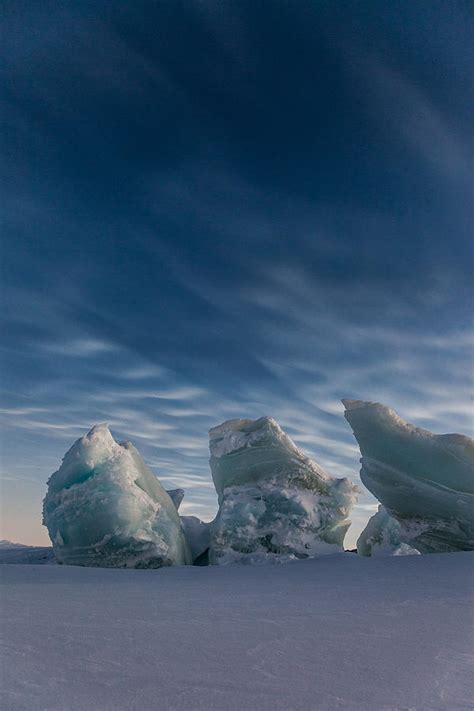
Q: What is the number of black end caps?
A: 0